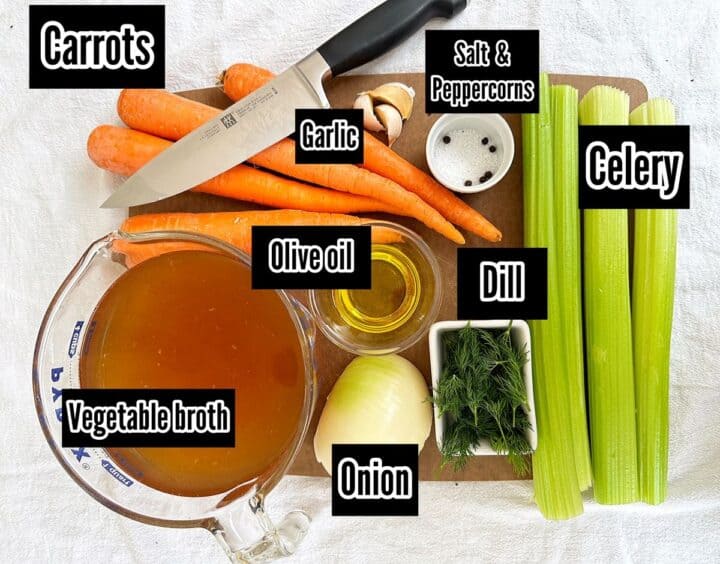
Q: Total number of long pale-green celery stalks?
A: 4